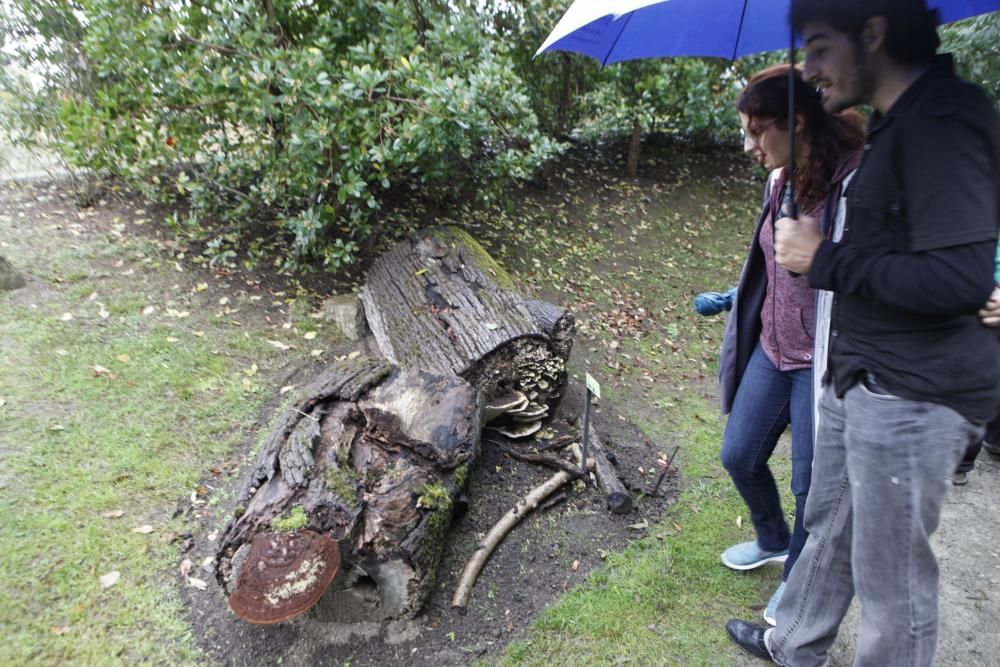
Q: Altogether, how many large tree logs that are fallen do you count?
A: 2